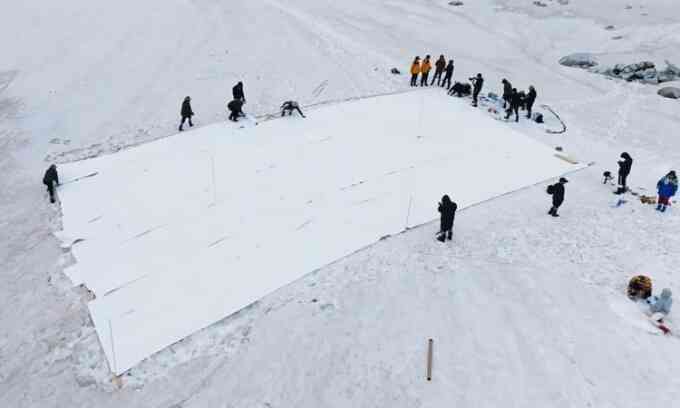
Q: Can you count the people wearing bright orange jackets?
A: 2